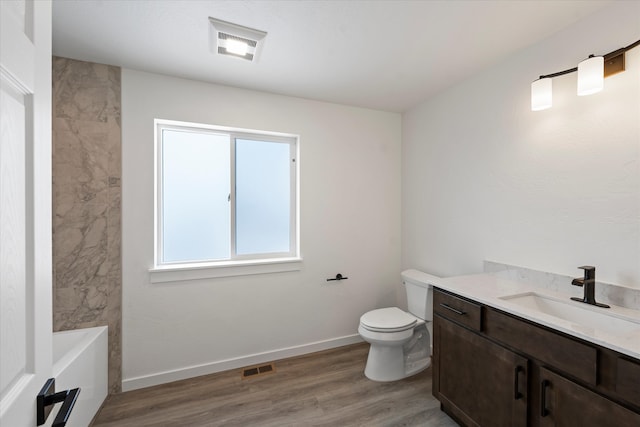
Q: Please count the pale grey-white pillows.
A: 0